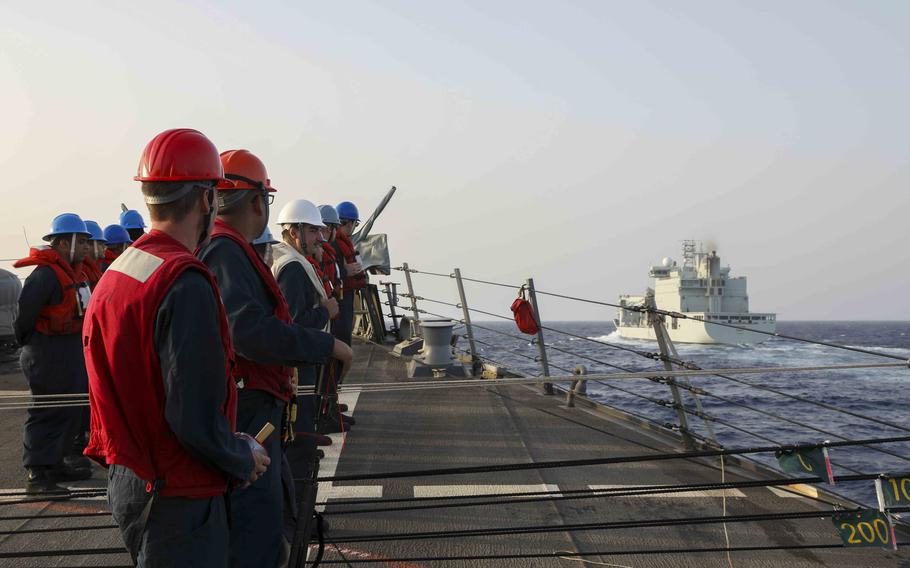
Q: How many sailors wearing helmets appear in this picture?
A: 10